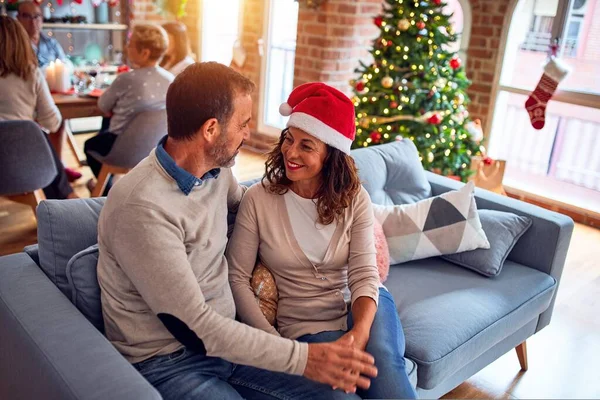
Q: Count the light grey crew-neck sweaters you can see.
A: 1